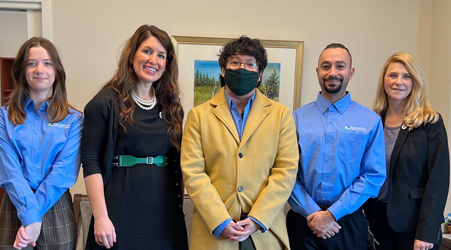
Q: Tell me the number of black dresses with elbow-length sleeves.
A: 1